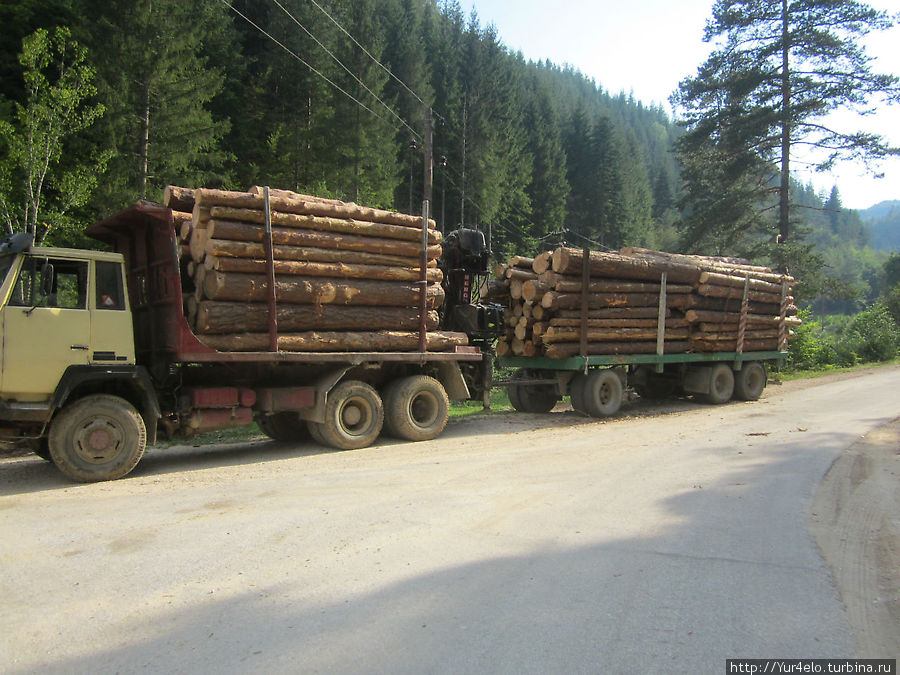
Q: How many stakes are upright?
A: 6